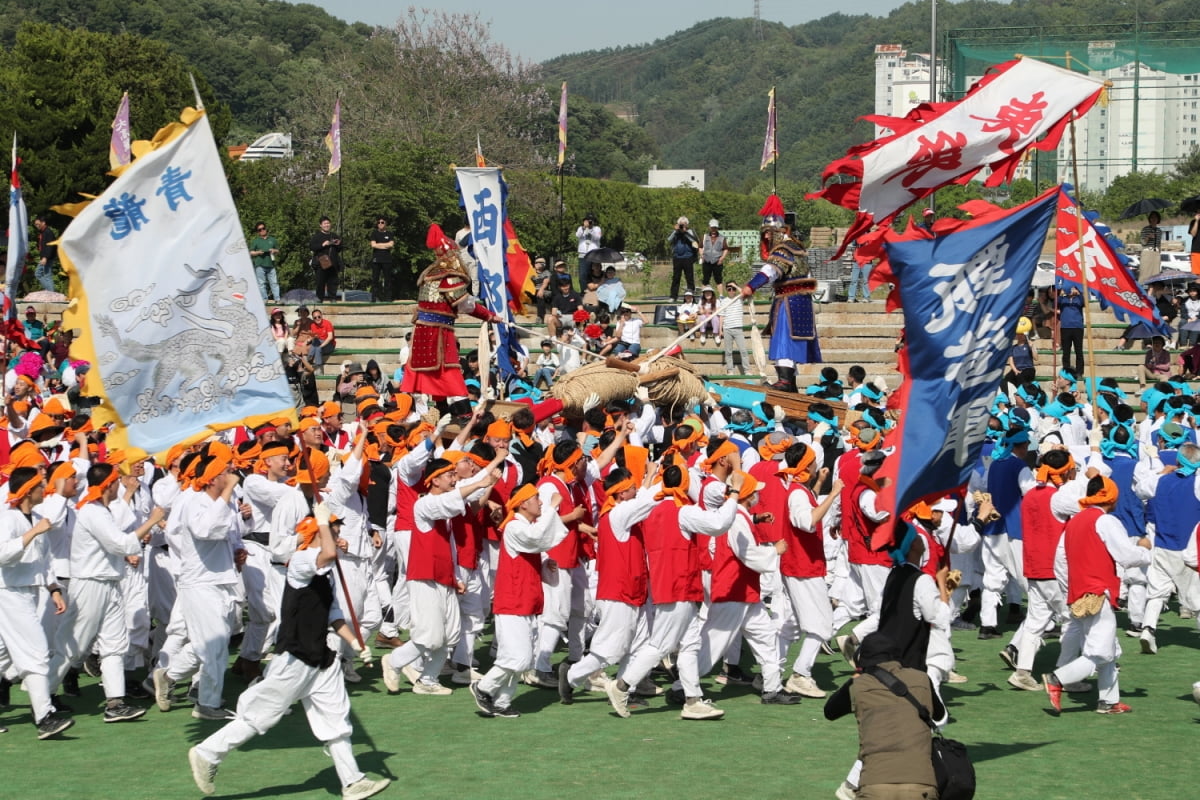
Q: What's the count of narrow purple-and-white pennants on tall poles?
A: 4